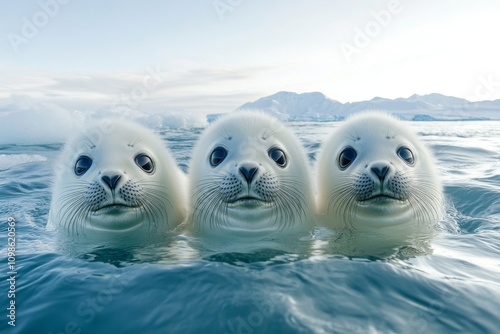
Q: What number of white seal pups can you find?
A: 3